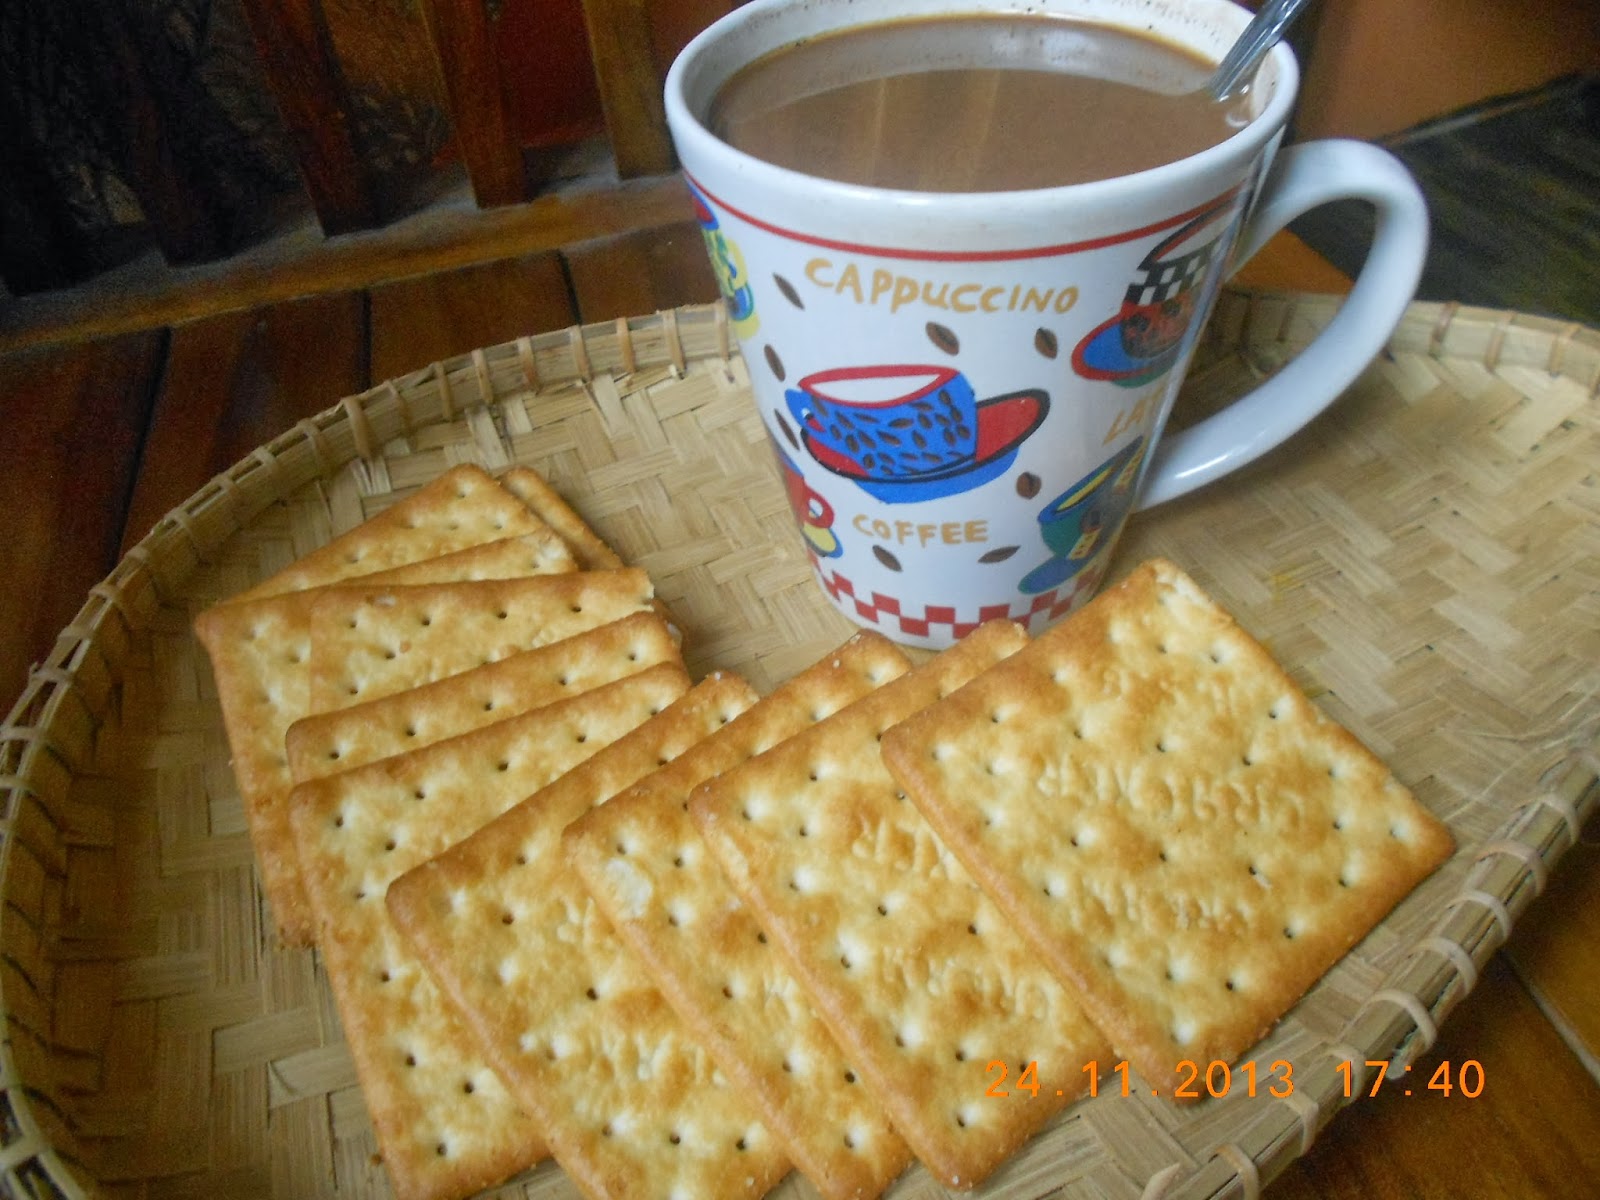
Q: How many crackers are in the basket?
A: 10